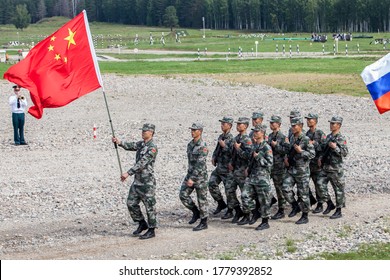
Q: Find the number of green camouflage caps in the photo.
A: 11